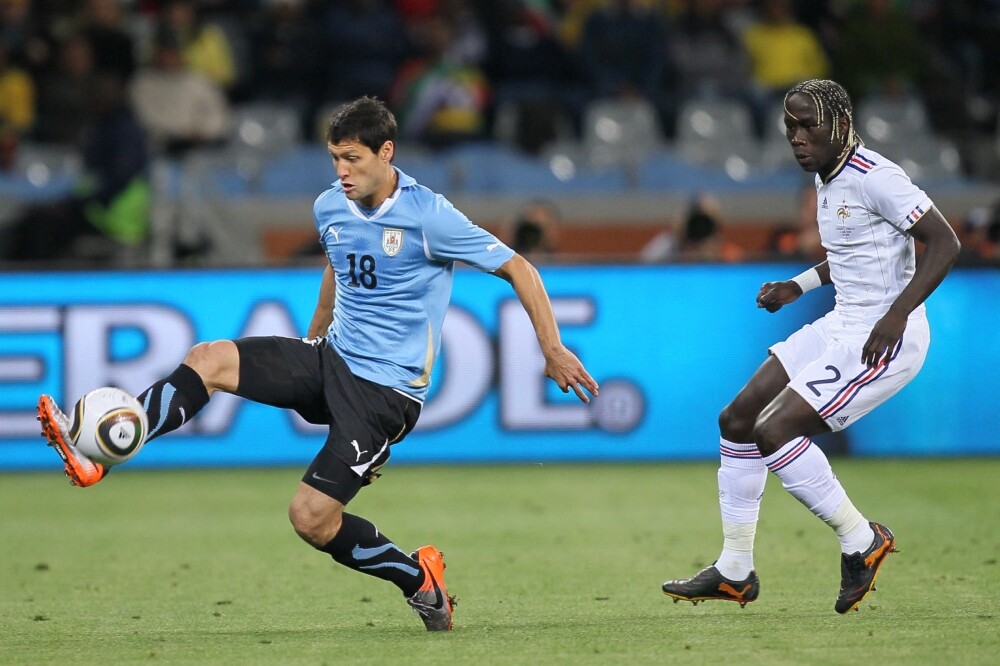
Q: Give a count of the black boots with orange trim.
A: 2